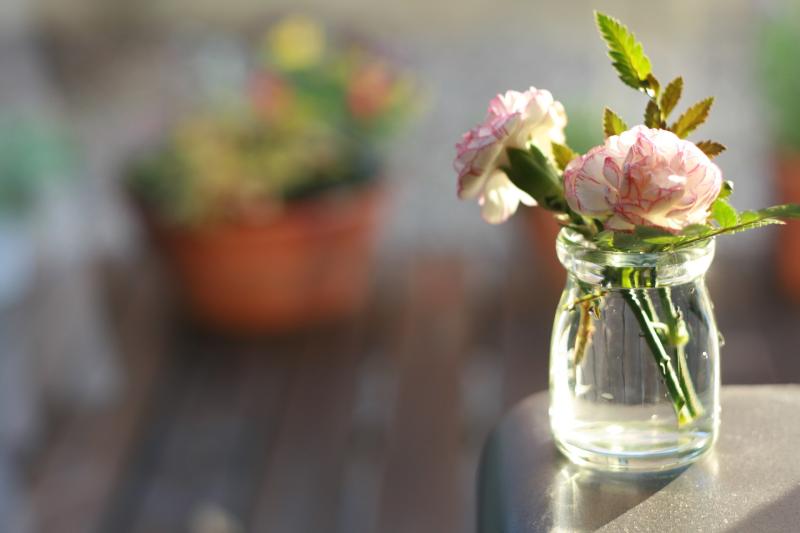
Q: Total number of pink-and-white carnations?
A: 2